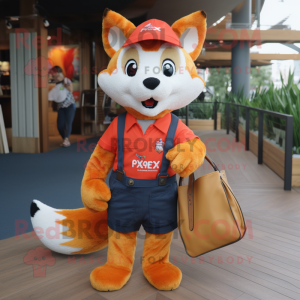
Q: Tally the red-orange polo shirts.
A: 1